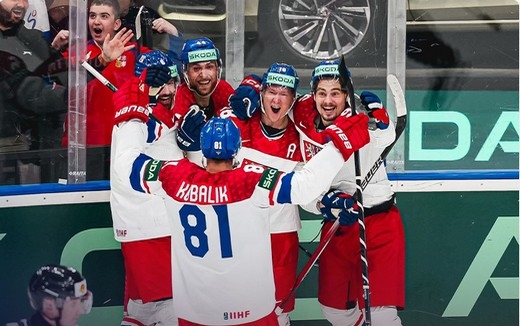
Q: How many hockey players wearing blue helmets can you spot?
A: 5